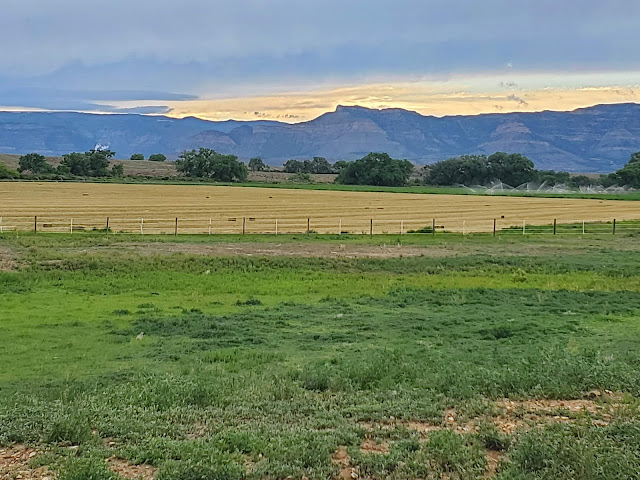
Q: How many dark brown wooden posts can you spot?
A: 10